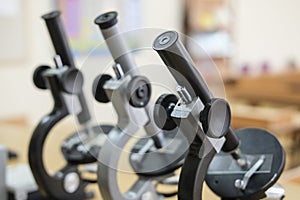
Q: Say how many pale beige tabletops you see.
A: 1